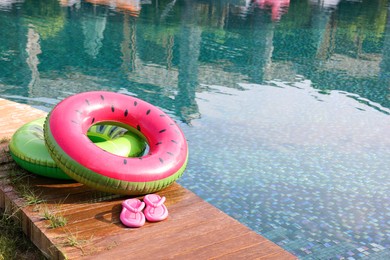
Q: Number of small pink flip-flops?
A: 2